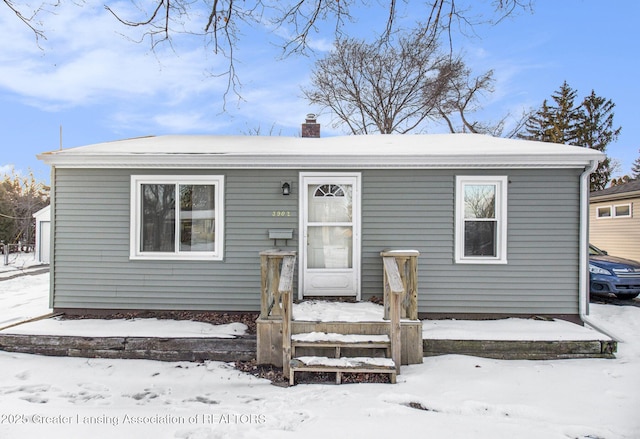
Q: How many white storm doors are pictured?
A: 1